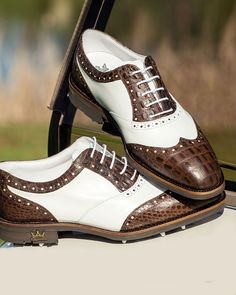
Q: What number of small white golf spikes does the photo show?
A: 4